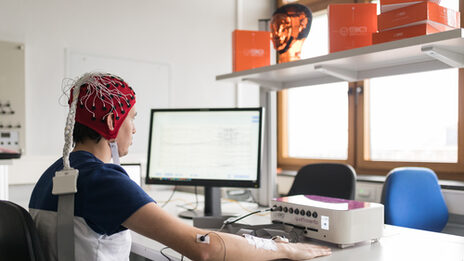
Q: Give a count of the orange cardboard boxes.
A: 5